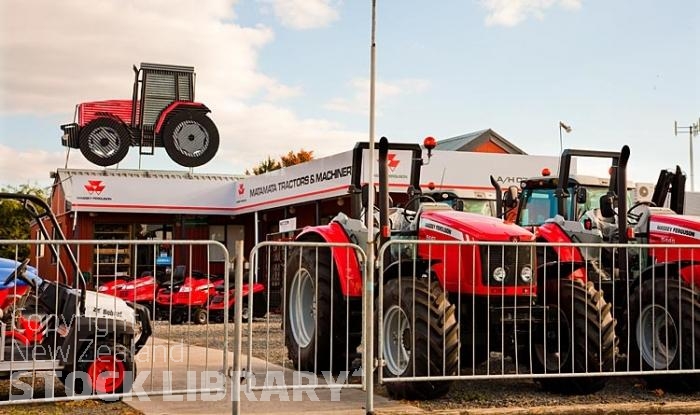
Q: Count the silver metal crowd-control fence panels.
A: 3